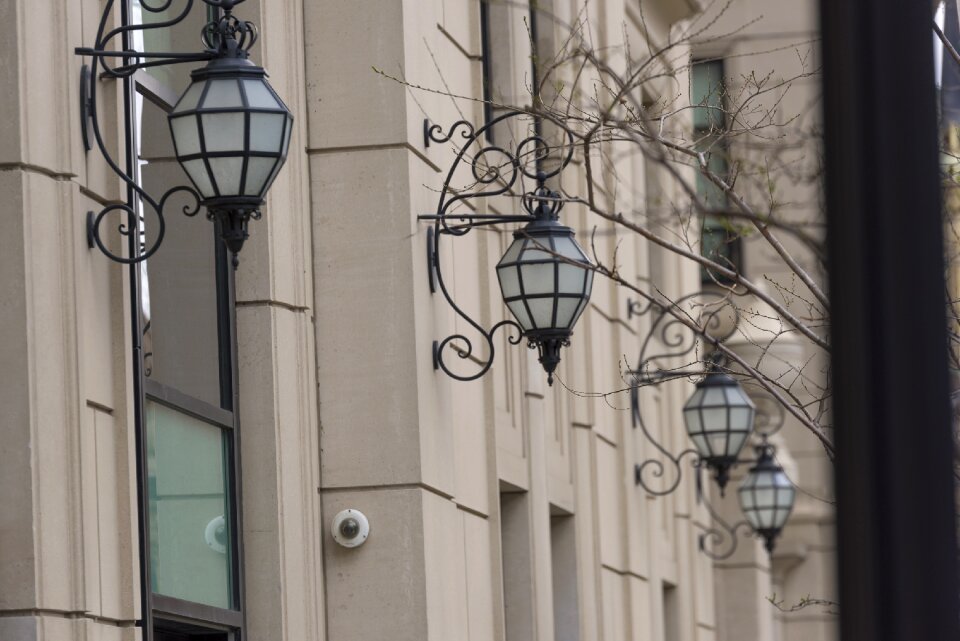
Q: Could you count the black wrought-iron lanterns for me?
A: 4